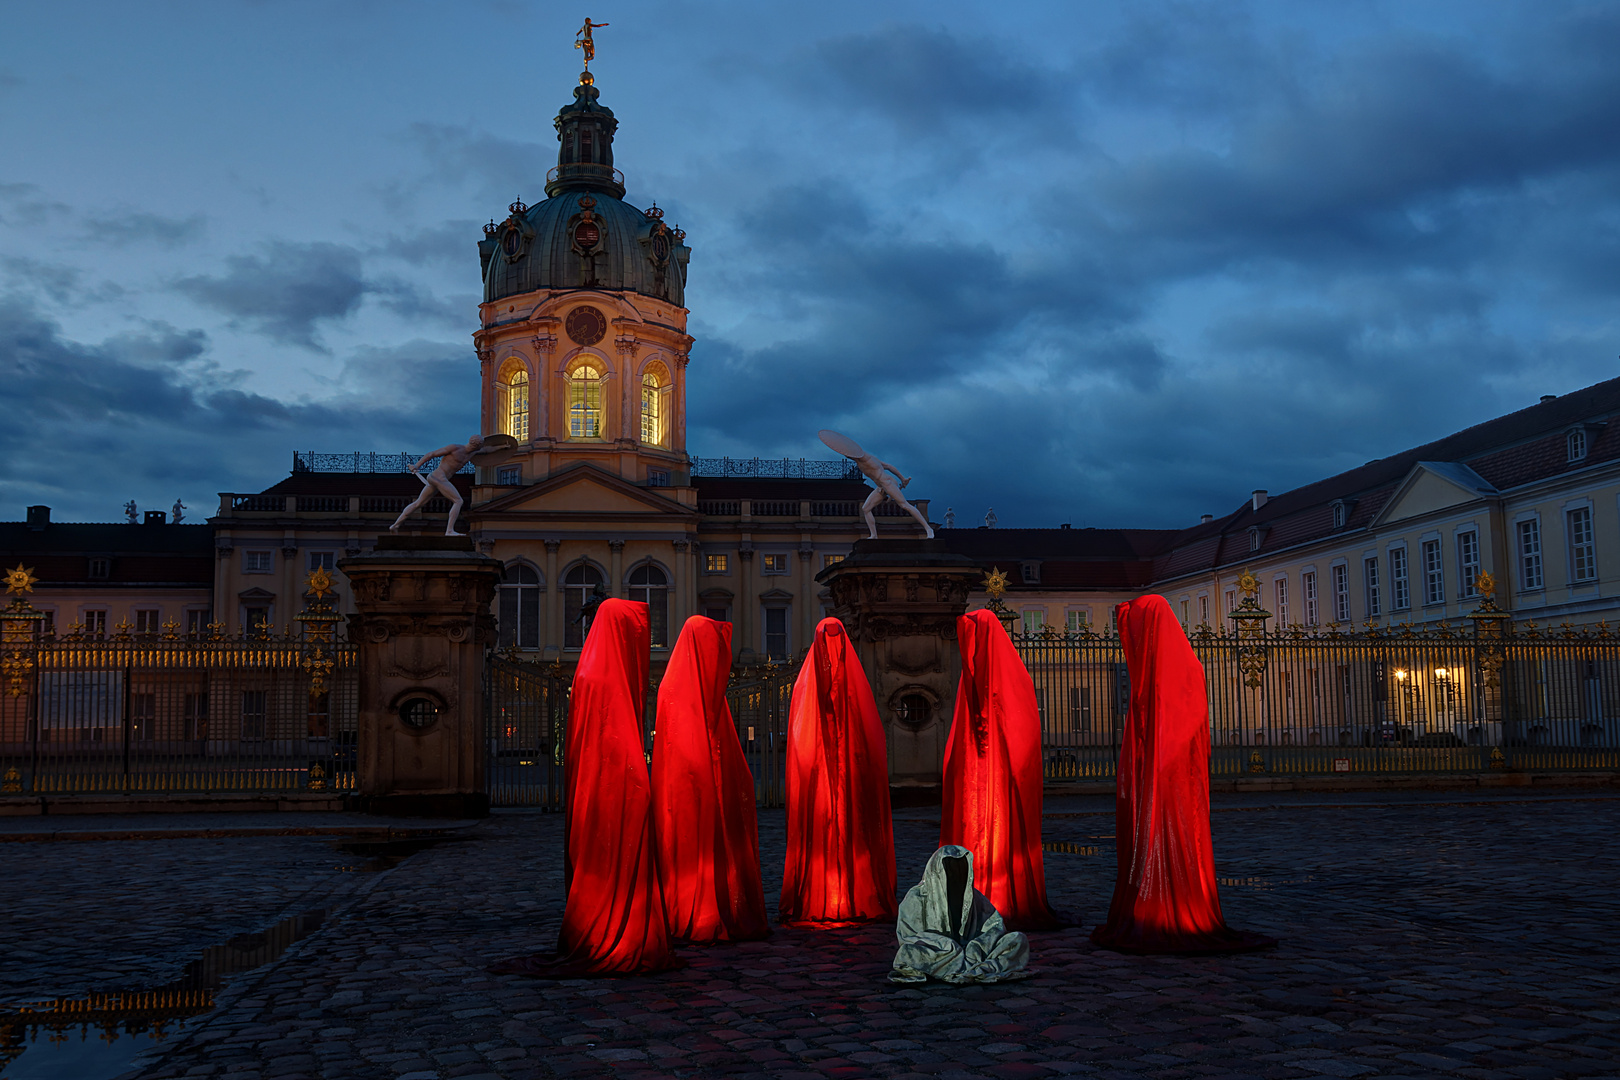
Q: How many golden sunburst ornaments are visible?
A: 5